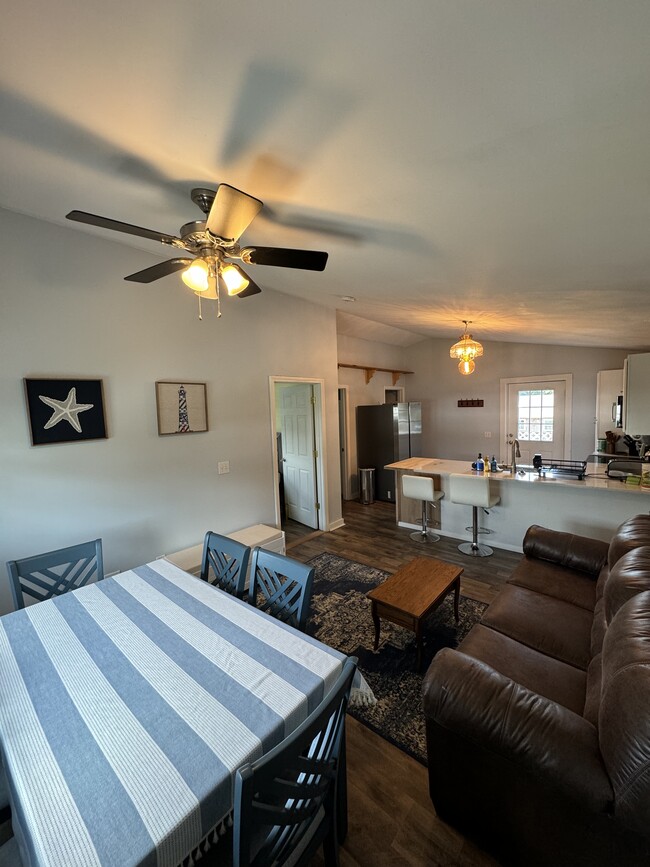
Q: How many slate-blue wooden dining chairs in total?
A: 4